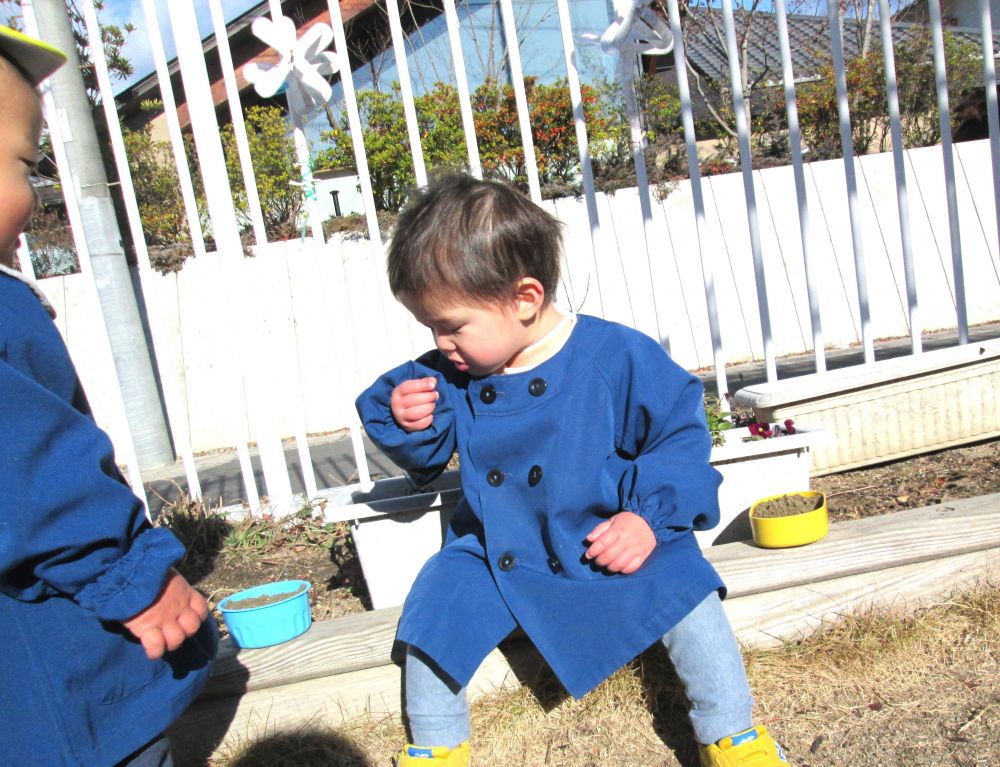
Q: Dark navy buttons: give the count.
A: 6